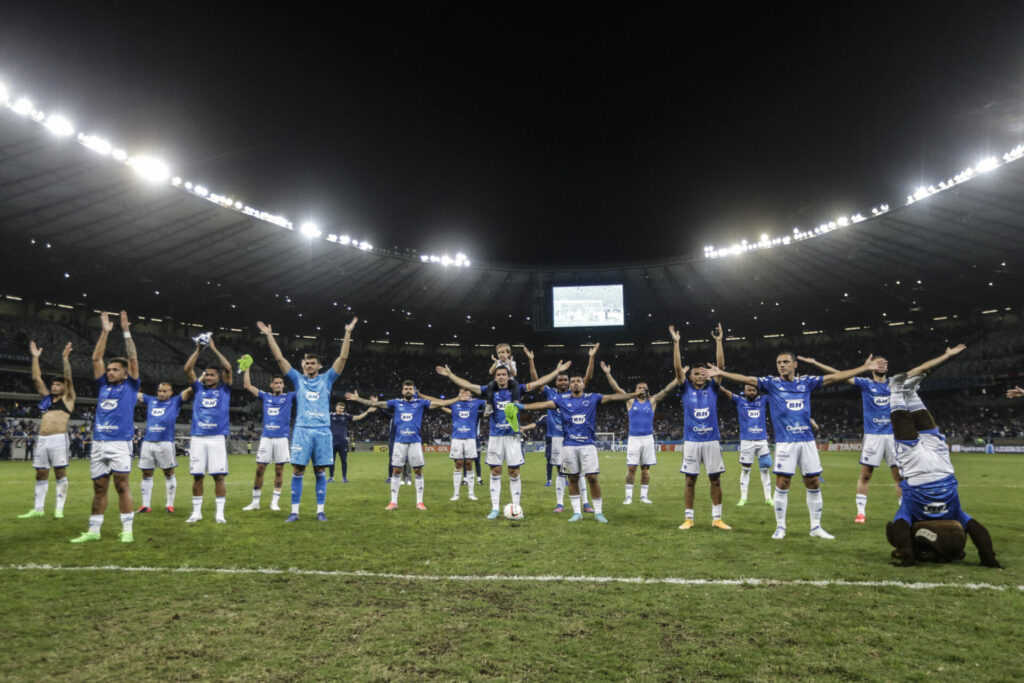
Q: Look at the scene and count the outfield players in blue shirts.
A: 14